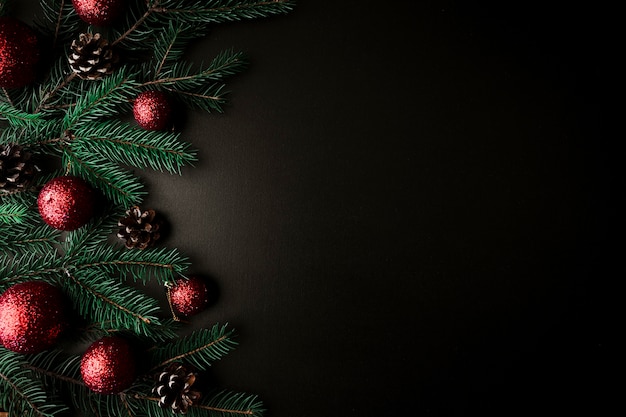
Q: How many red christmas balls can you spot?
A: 7